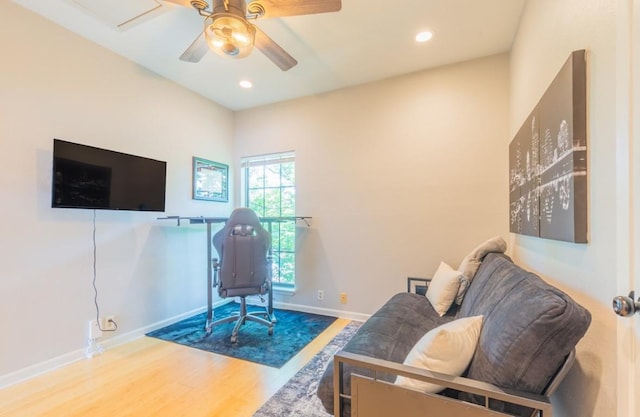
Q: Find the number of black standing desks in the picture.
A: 1